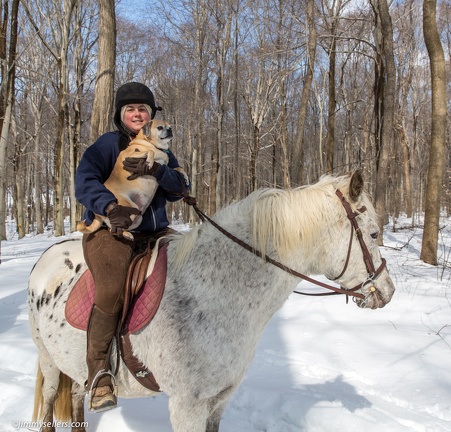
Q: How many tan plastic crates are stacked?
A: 0